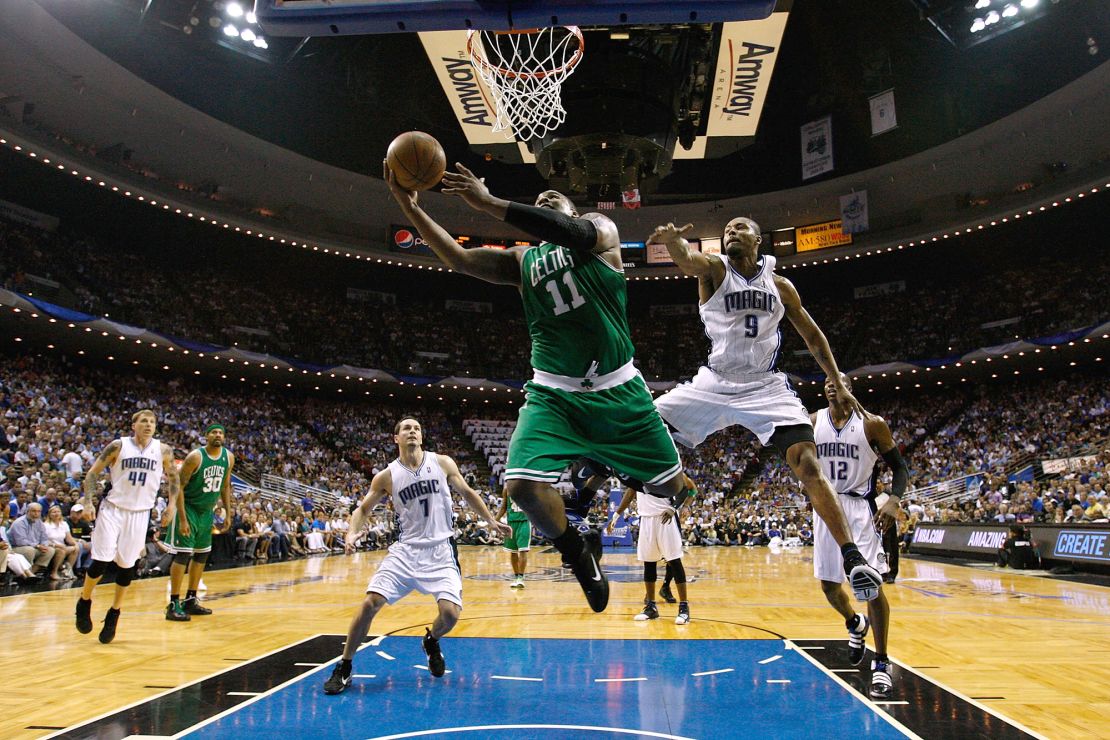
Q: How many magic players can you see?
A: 5